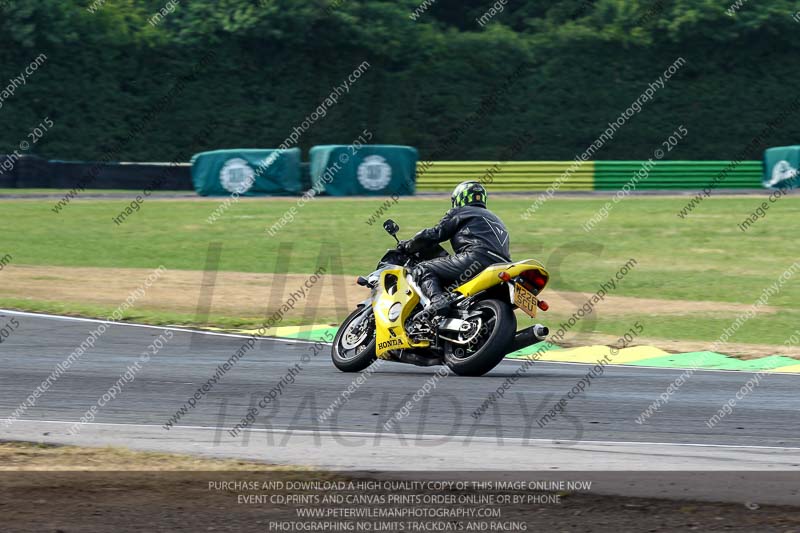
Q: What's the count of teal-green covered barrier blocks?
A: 3